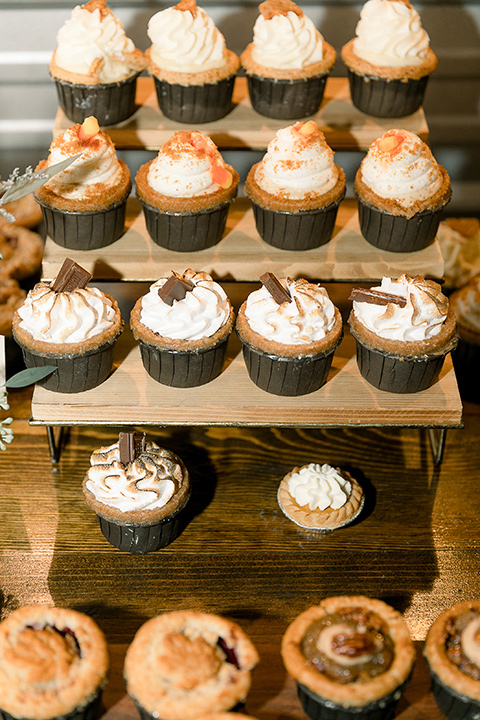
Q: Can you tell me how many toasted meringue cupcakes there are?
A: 5